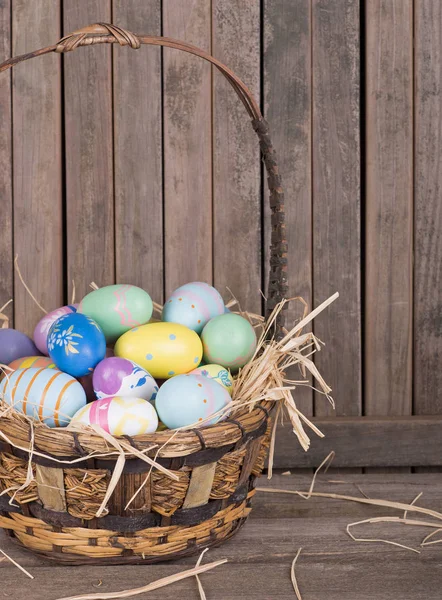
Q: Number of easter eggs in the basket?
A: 13